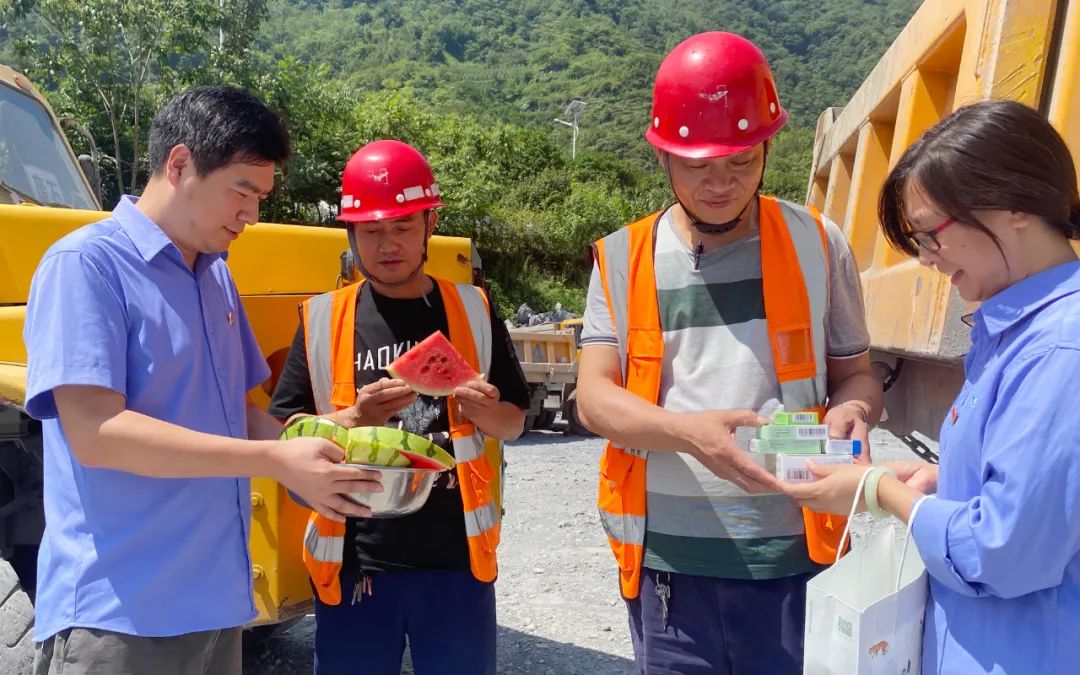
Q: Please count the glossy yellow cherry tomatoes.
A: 0